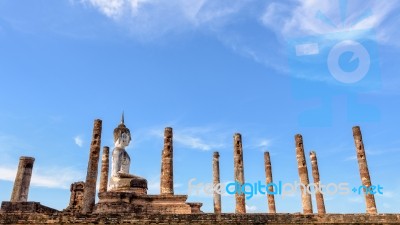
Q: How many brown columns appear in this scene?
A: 10